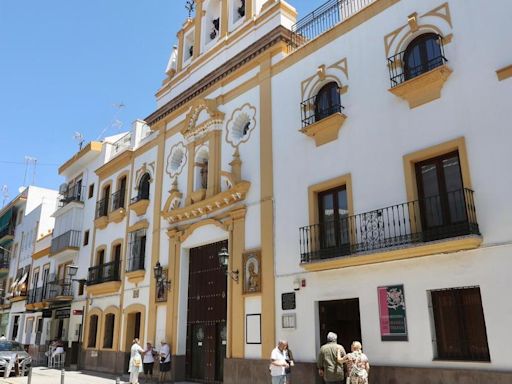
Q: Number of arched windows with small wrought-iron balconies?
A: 3